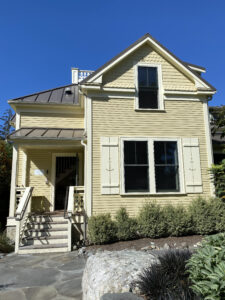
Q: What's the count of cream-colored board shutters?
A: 2